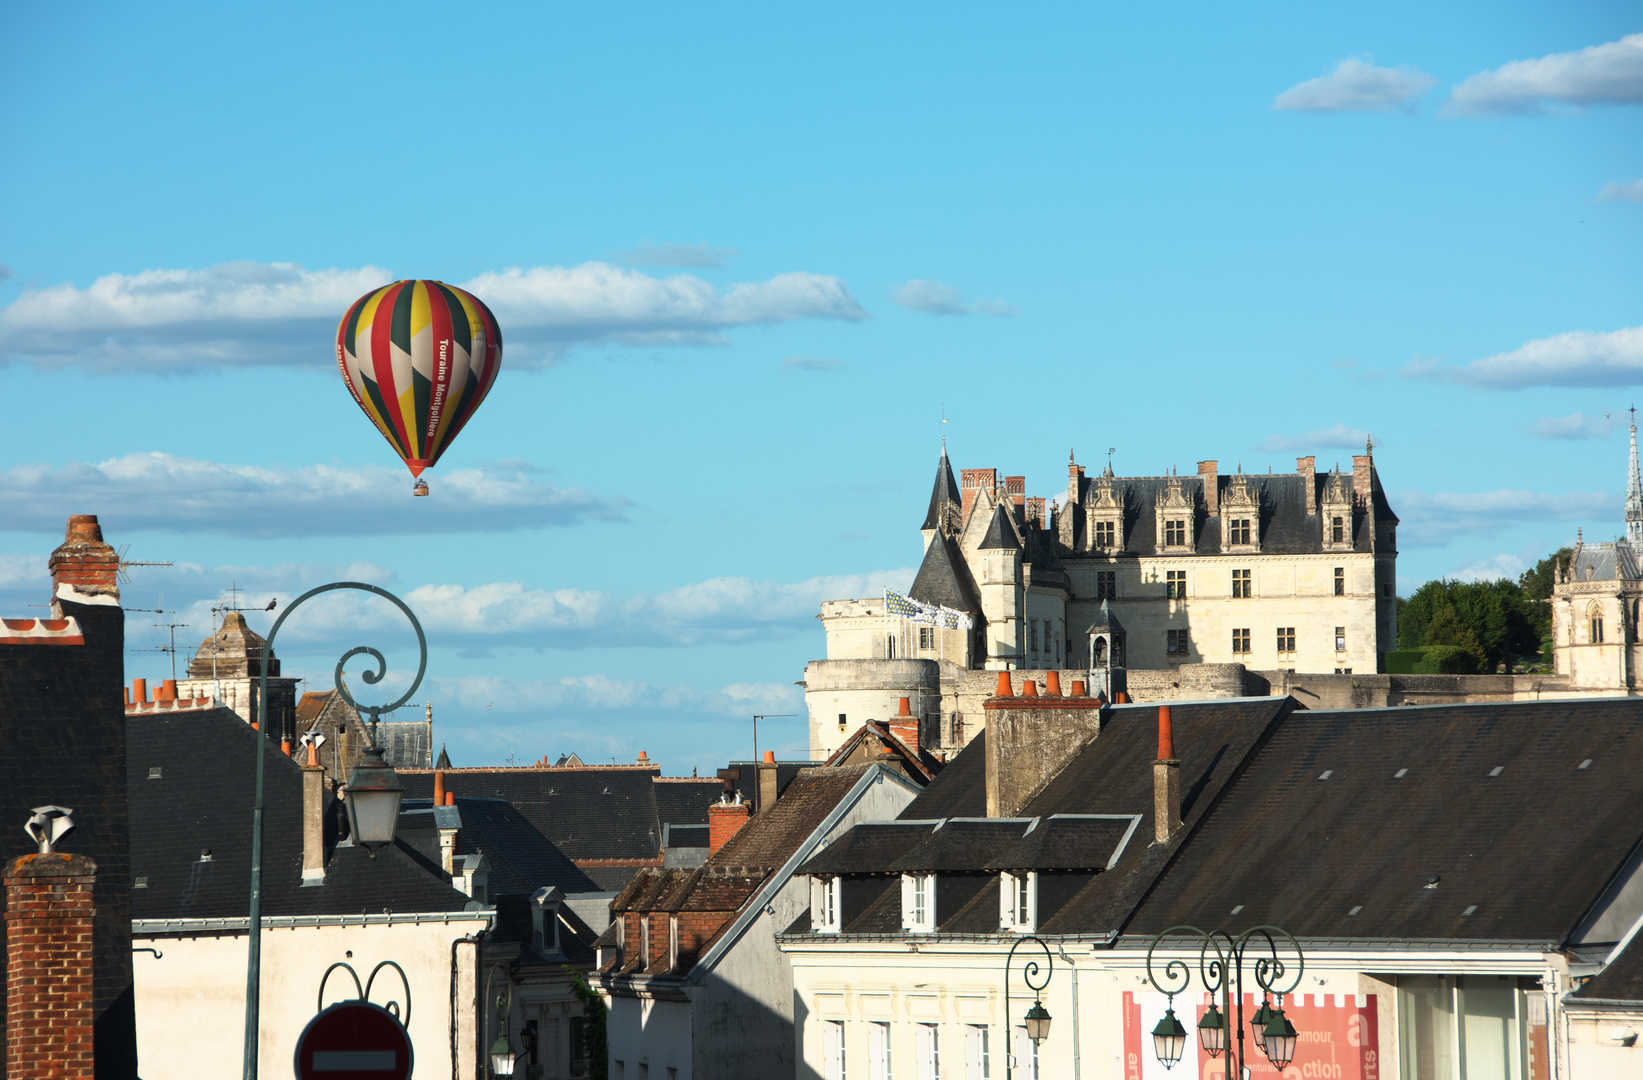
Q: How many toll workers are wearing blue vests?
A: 0